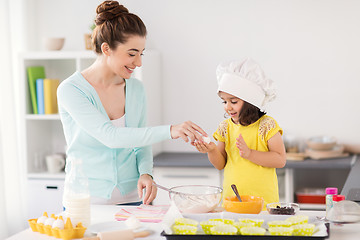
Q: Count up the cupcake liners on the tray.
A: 12